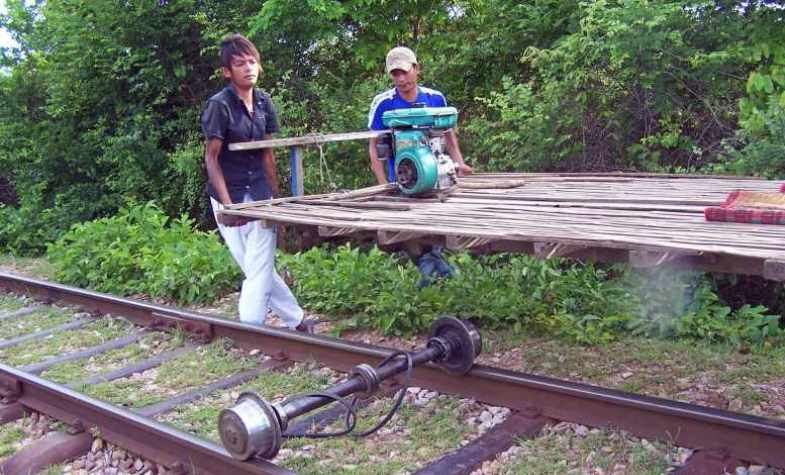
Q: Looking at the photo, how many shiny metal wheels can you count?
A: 2